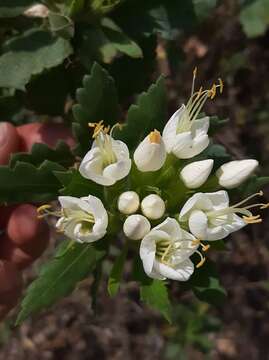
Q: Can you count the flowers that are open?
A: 5